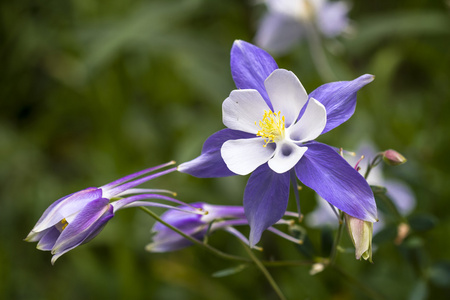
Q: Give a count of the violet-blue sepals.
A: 5